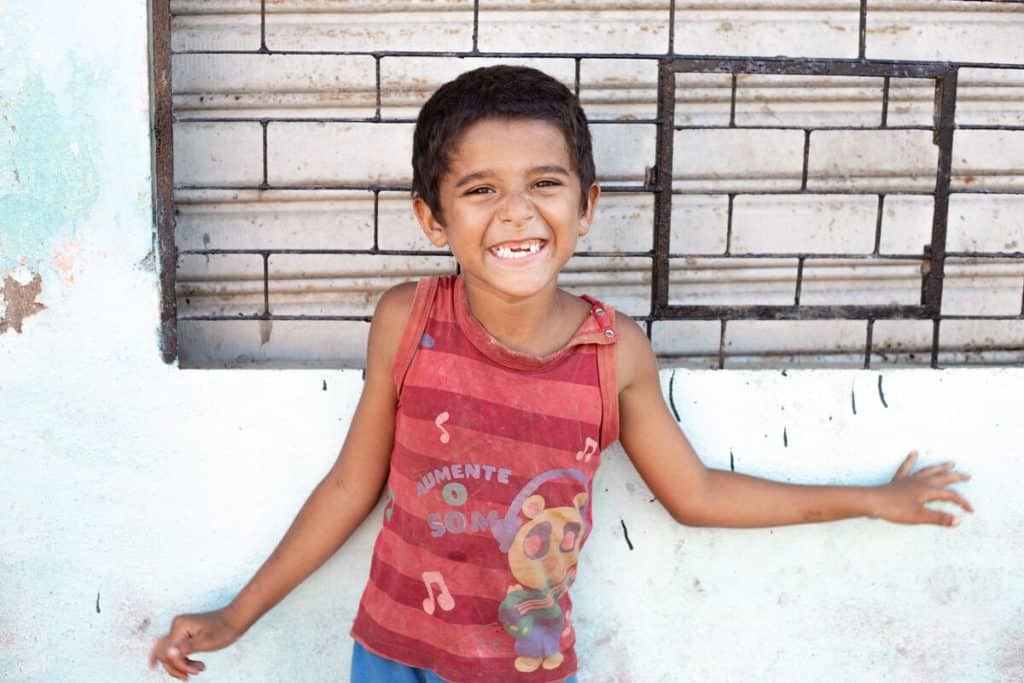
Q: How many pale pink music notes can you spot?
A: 3